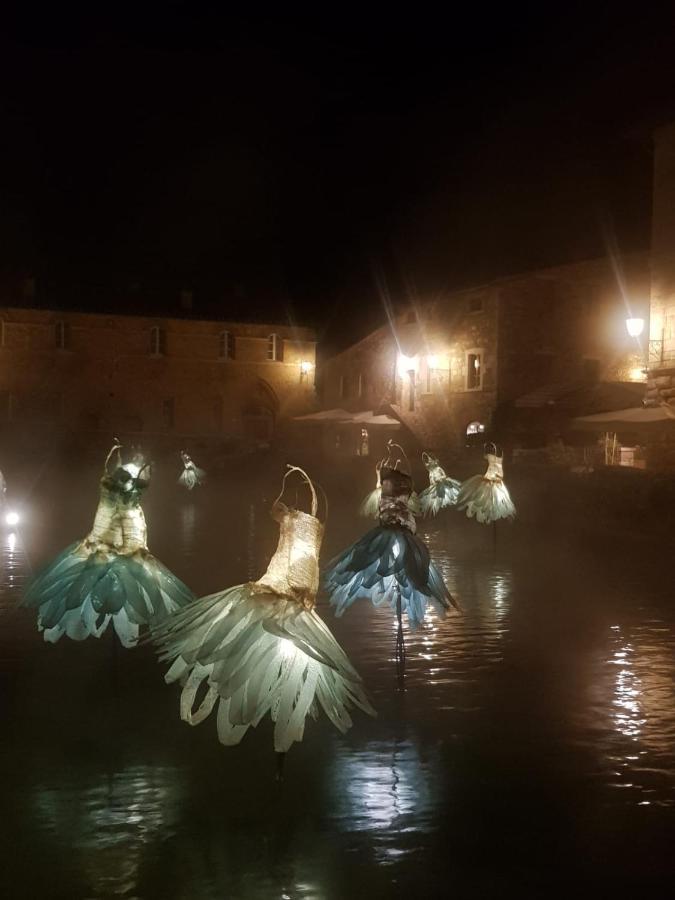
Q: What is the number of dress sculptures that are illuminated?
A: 7